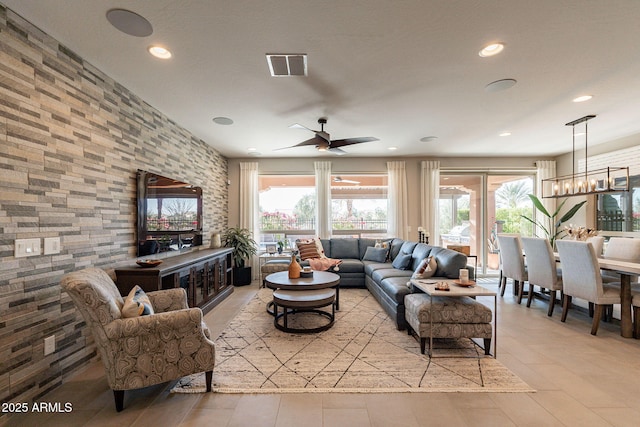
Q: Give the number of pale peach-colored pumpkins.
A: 0